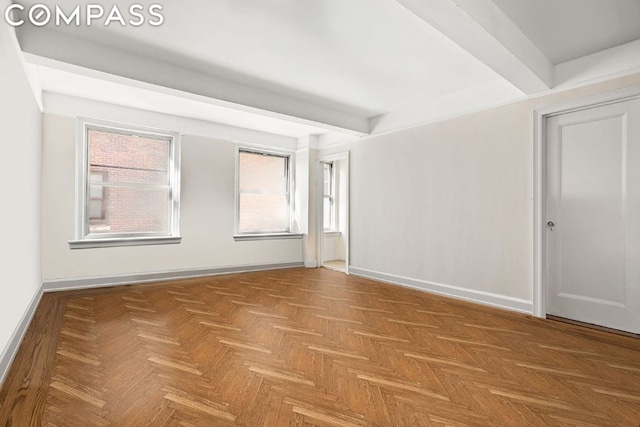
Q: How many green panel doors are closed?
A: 0